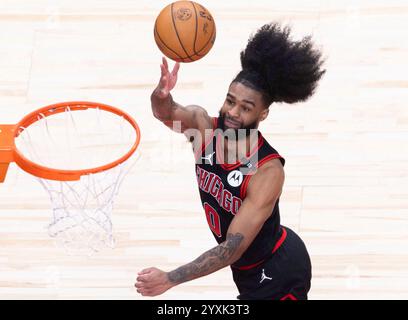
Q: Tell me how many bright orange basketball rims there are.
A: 1